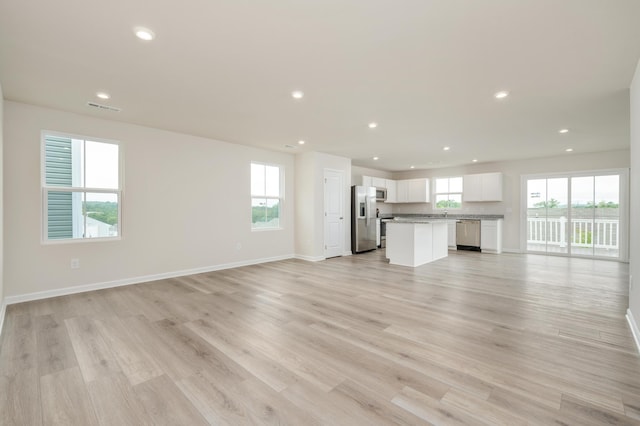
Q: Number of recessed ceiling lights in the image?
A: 12